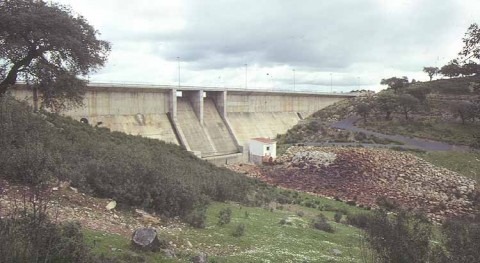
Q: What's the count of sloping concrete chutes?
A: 2